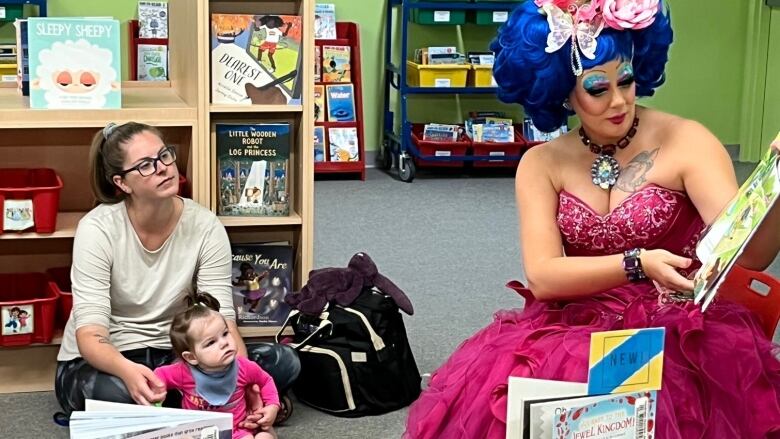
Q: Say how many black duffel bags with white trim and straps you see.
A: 1